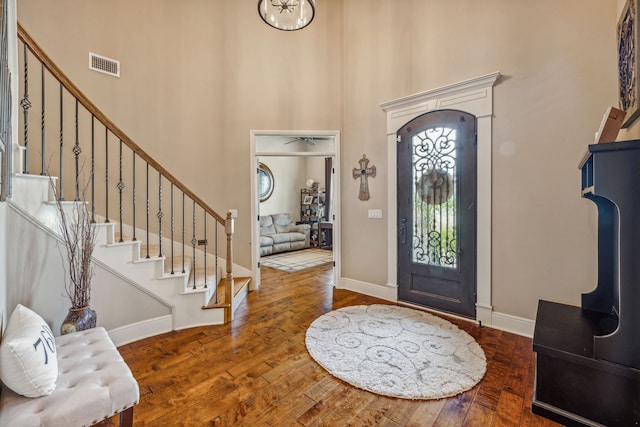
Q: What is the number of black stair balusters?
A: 15